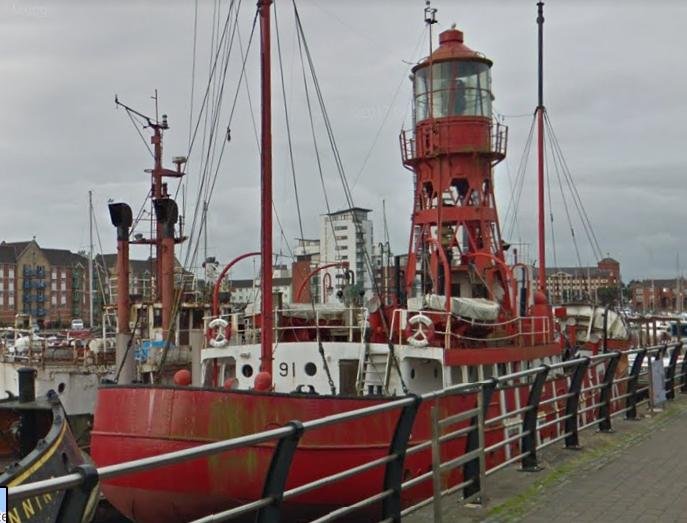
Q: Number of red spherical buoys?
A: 3